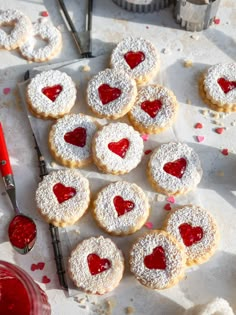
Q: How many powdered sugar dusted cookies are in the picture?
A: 15